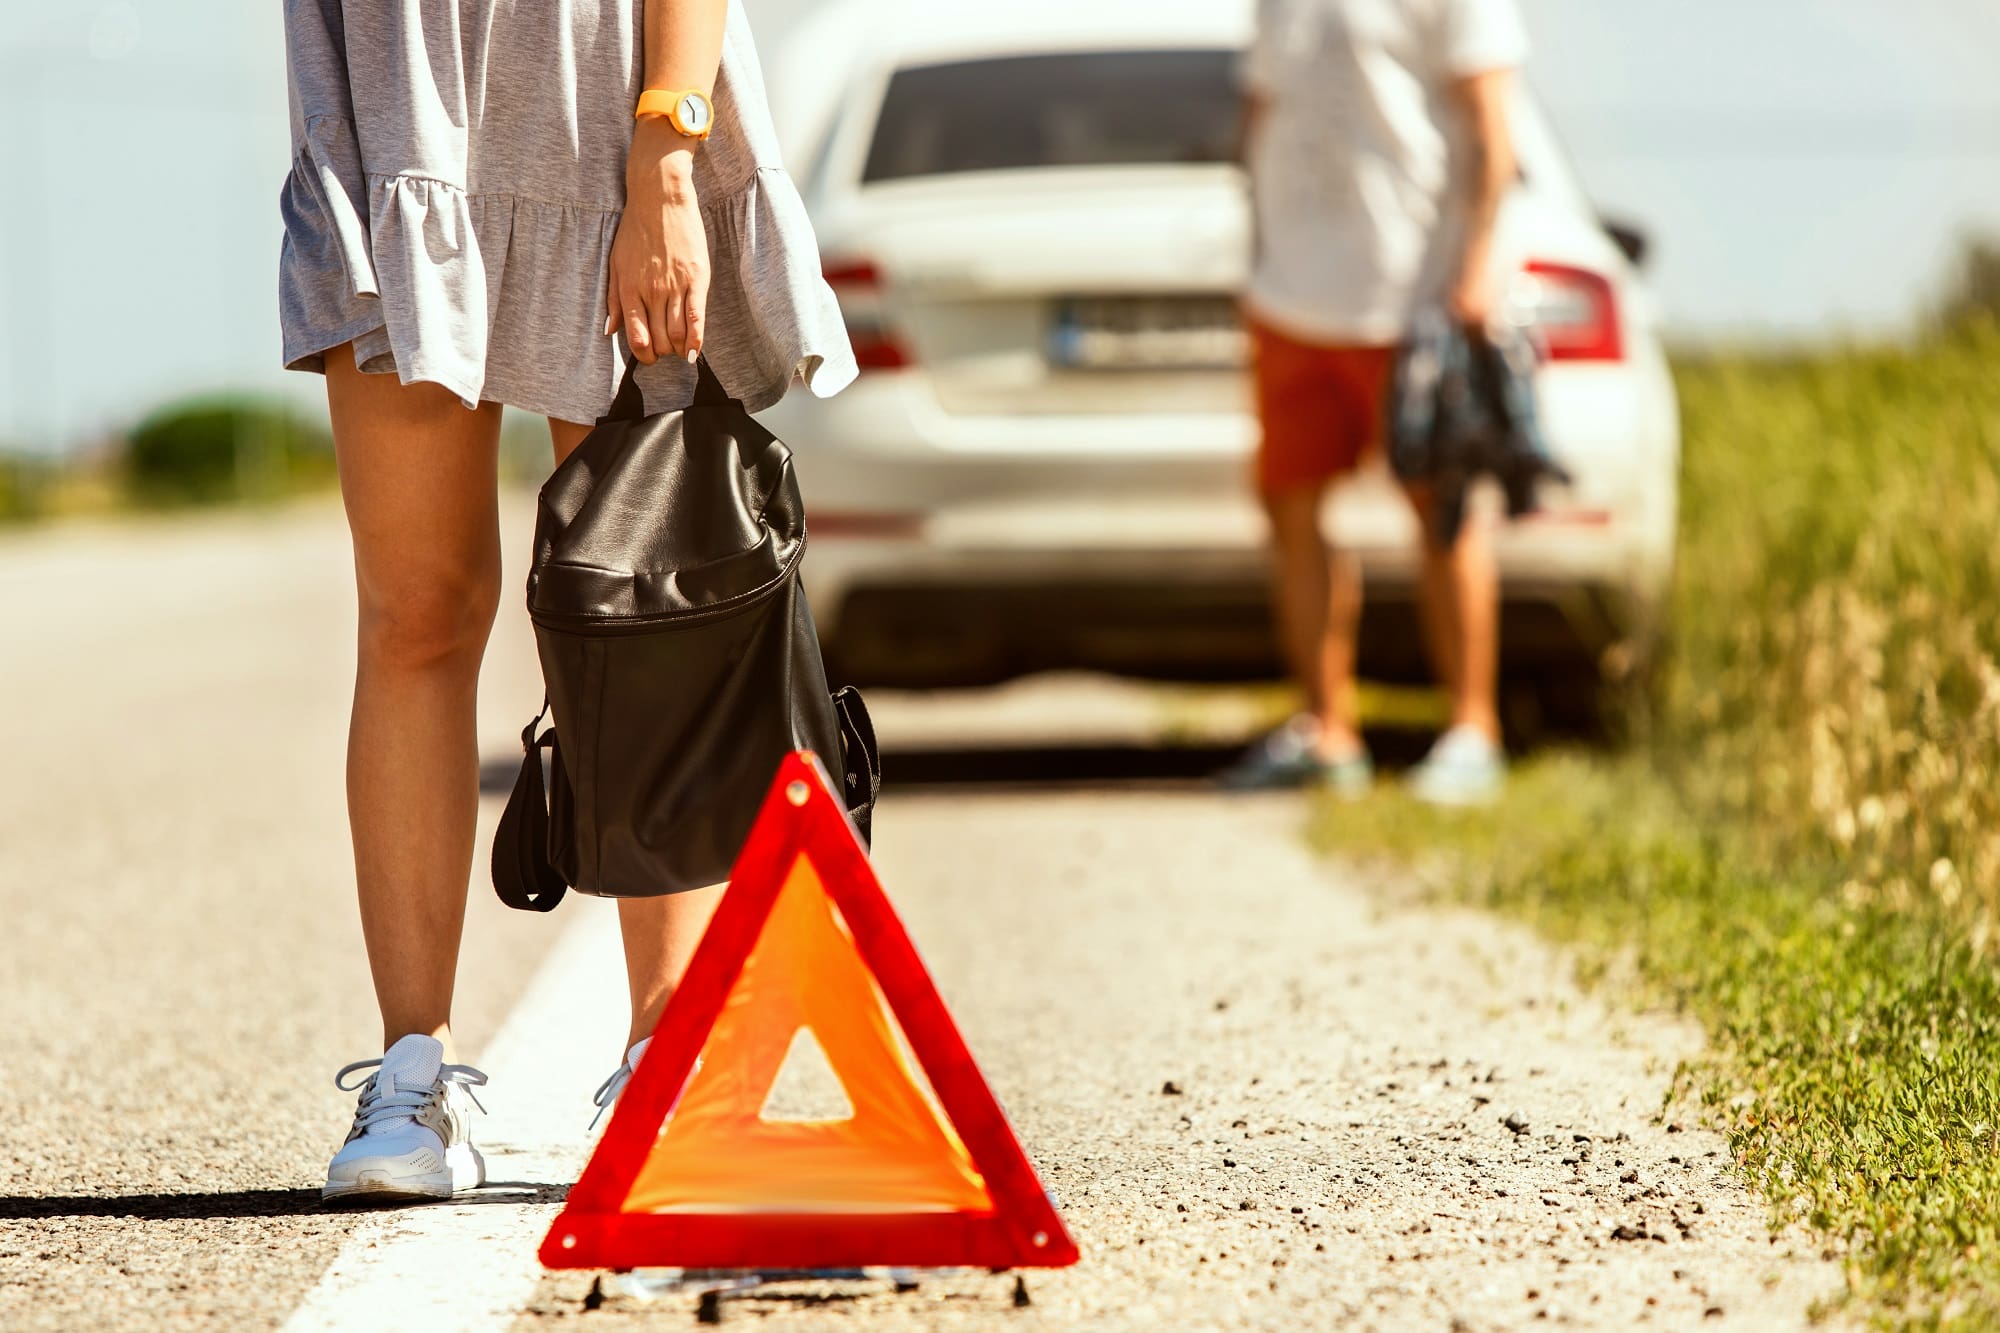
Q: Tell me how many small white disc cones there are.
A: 0